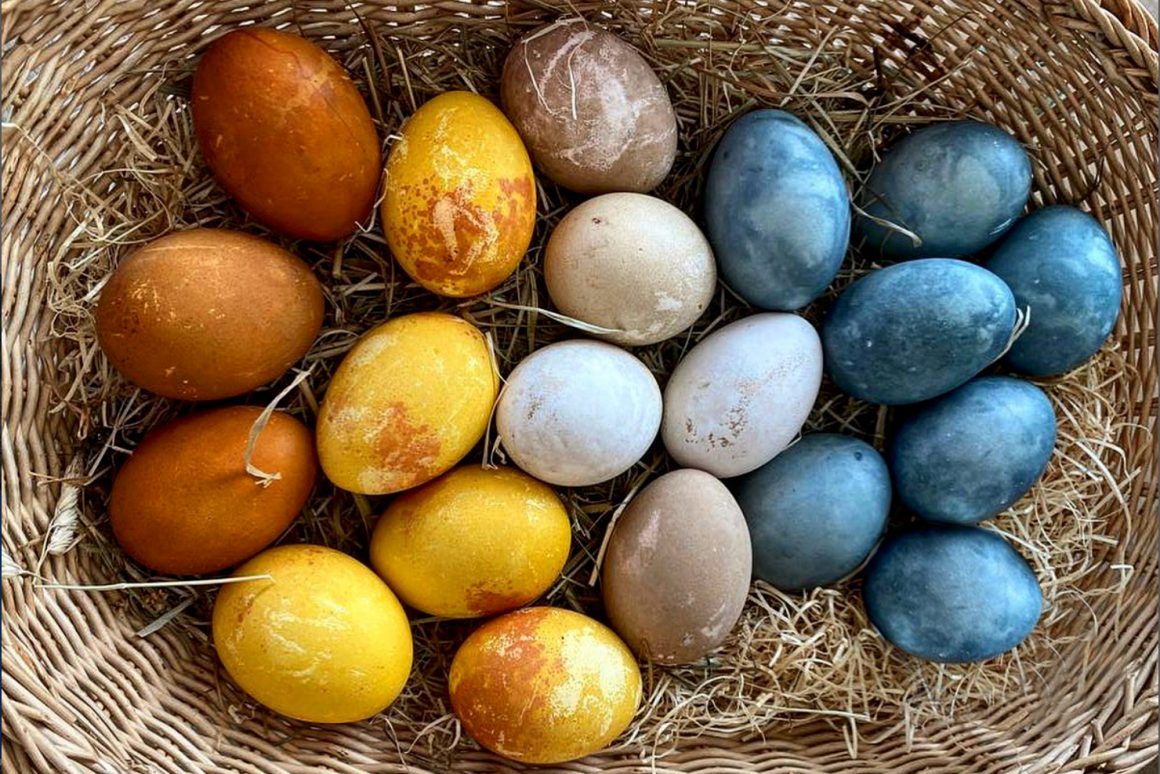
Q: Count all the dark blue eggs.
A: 7